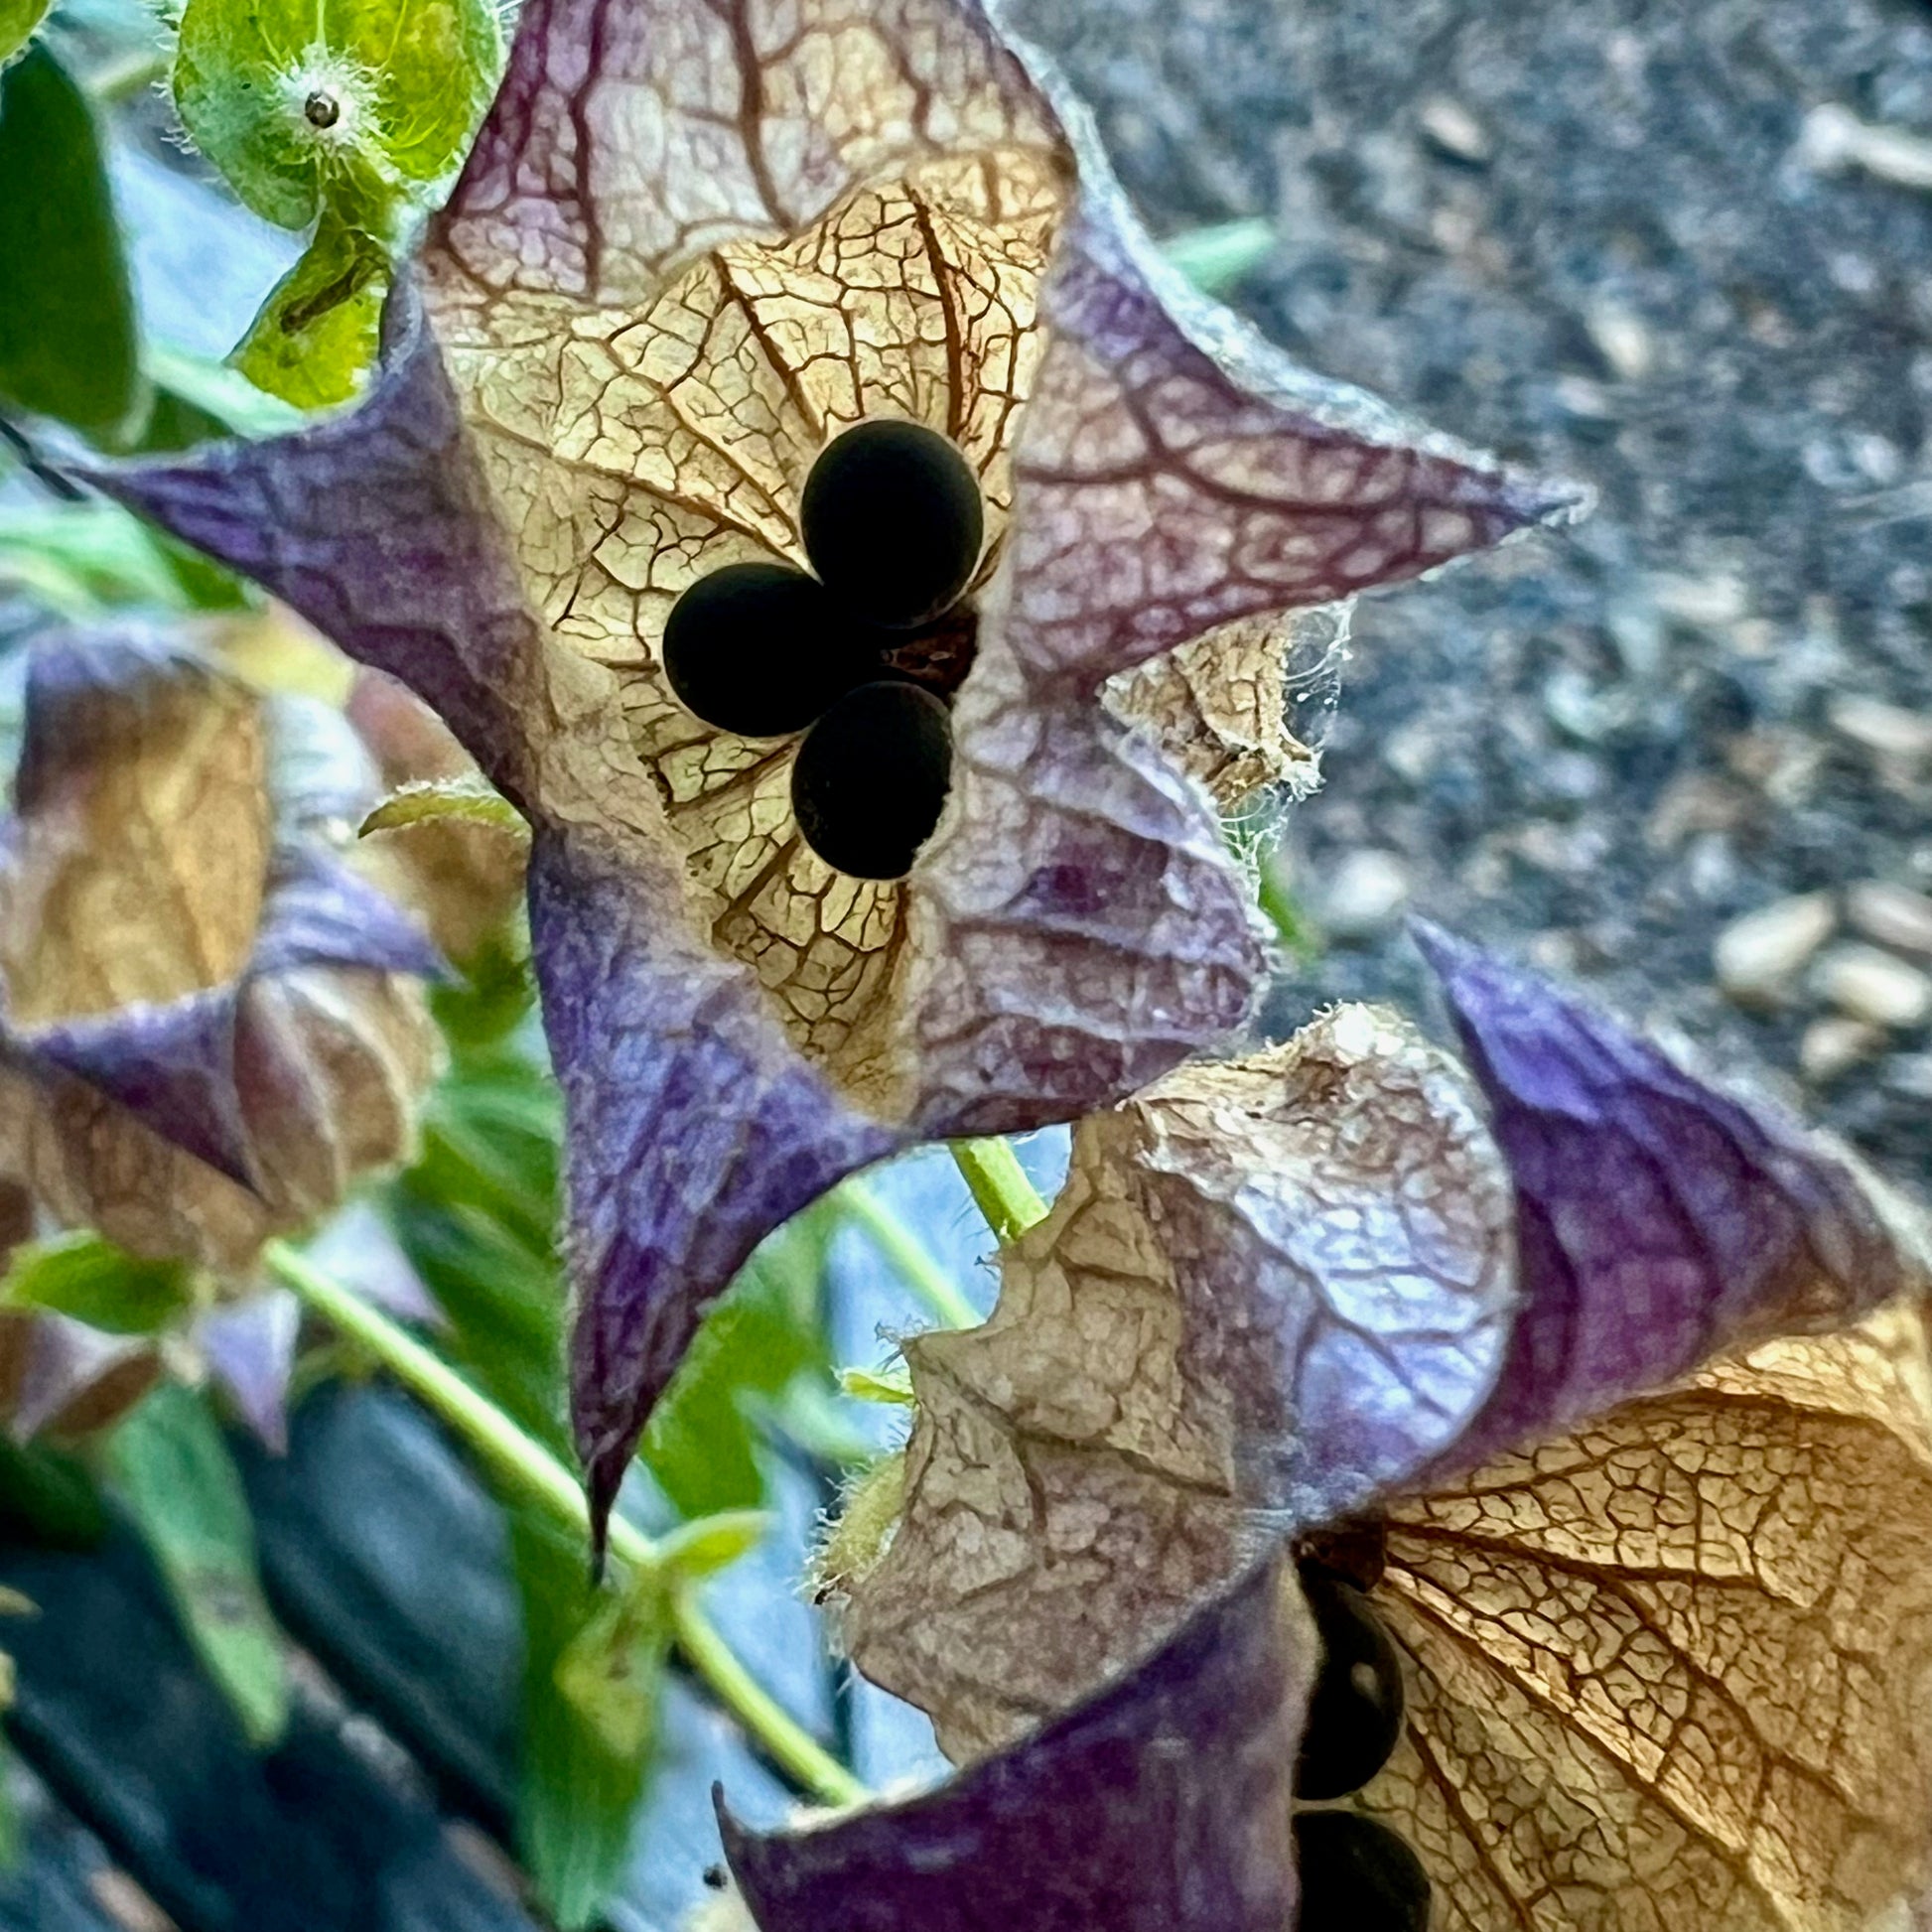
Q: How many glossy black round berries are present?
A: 5